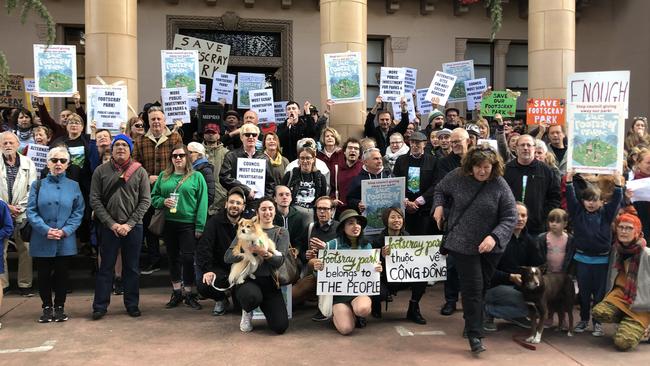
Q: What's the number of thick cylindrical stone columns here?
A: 3